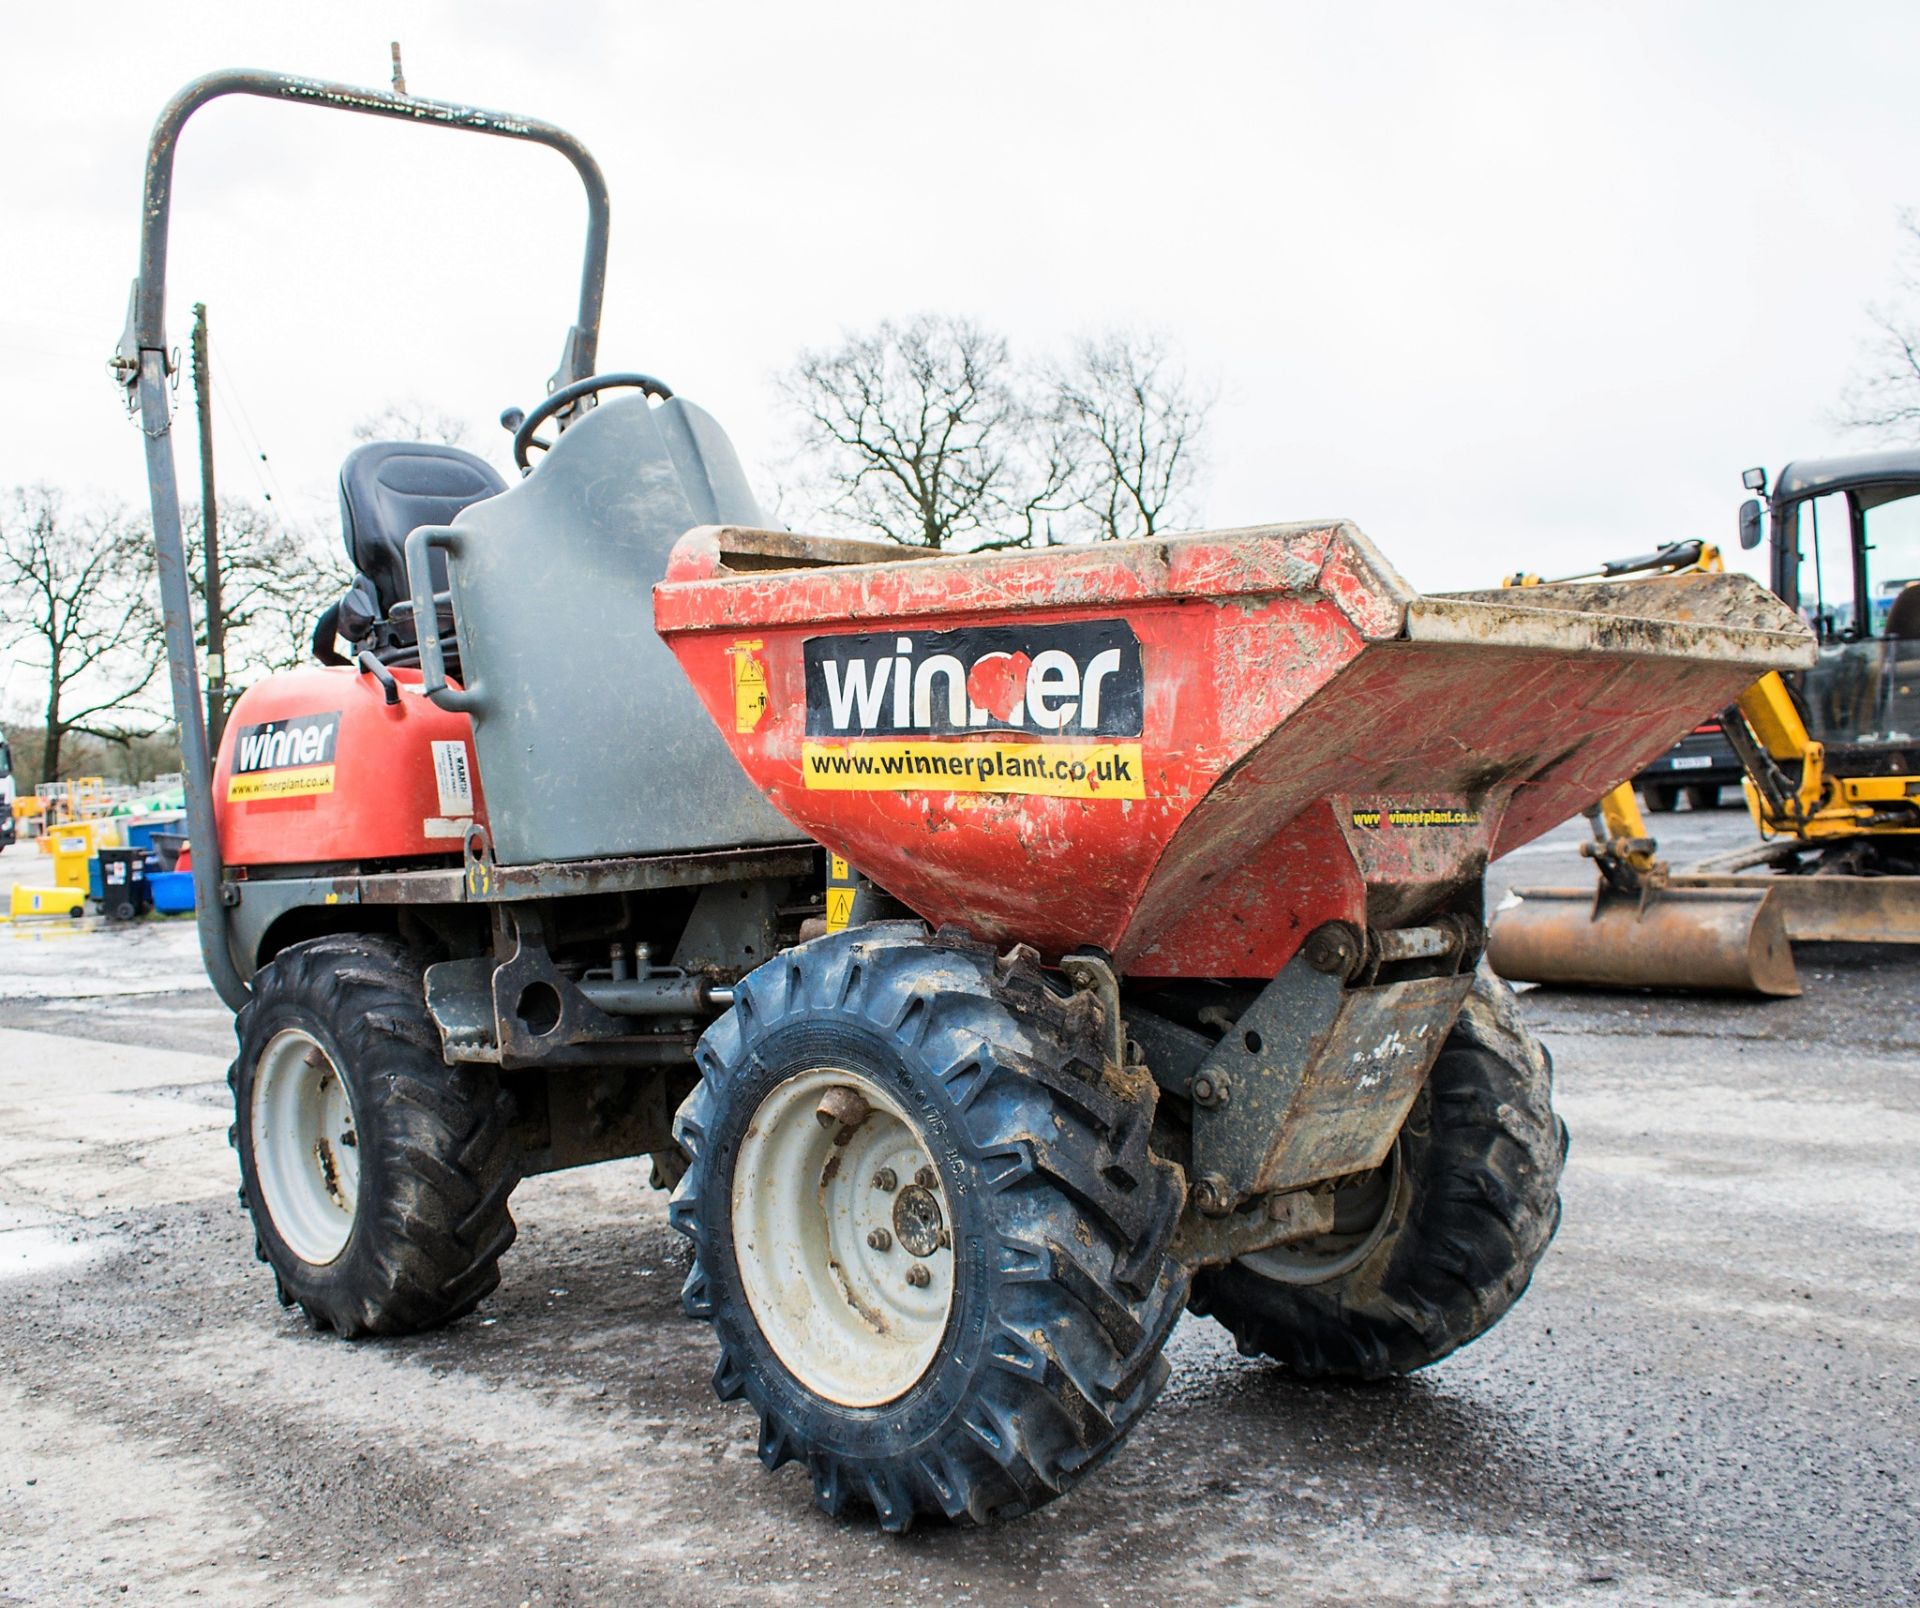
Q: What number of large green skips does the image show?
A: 0